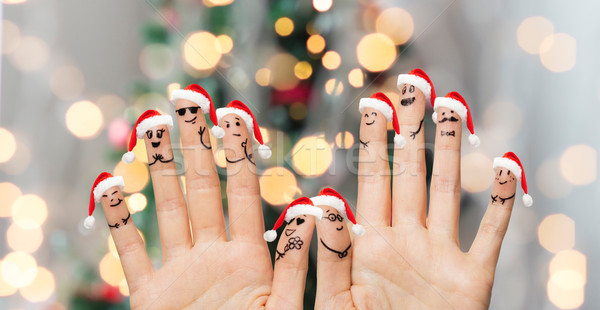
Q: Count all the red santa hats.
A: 10